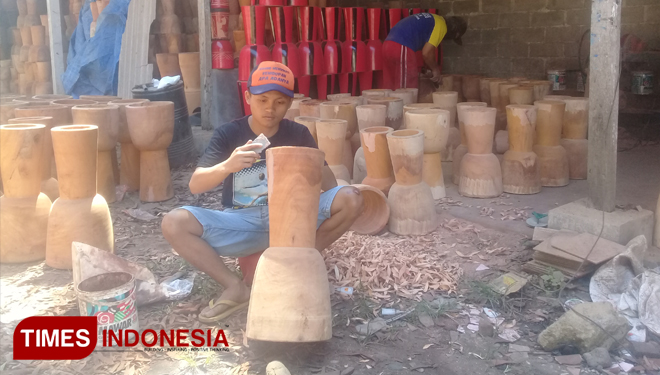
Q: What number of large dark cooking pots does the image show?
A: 0